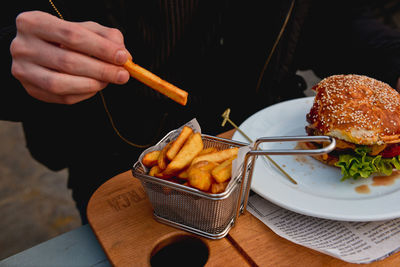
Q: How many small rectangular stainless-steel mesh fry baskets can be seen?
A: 1